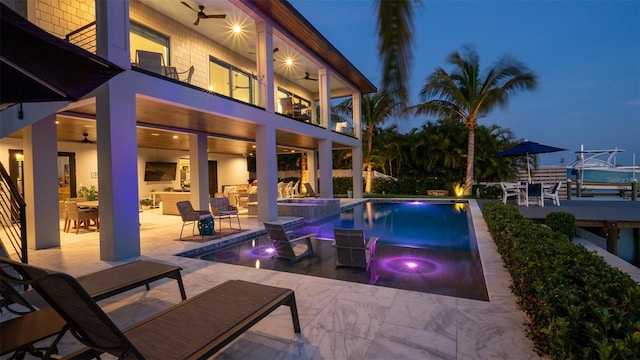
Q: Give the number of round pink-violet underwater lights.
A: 2